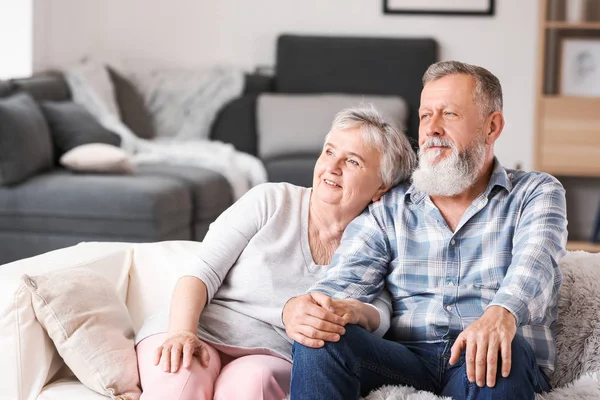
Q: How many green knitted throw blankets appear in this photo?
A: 0